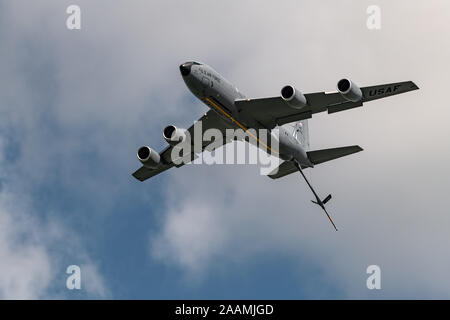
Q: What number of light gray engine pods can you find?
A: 4